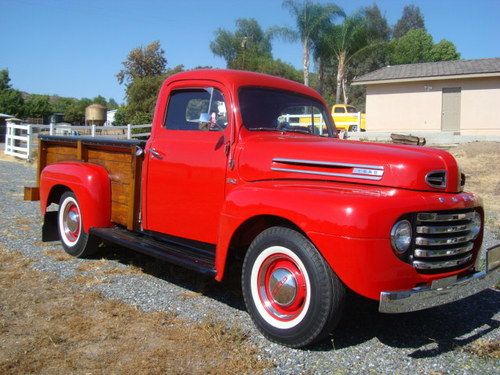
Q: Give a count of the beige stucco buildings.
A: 1